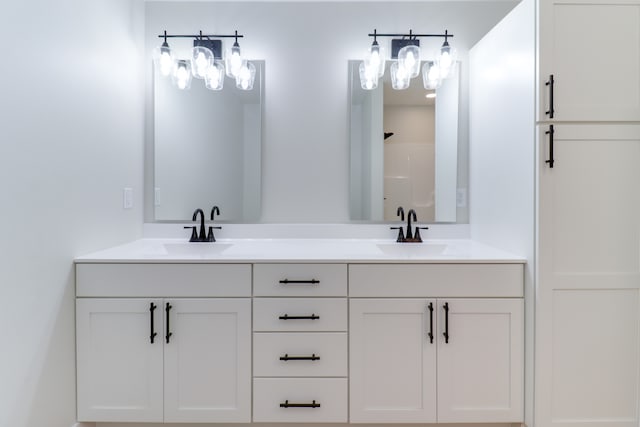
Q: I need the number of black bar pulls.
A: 10